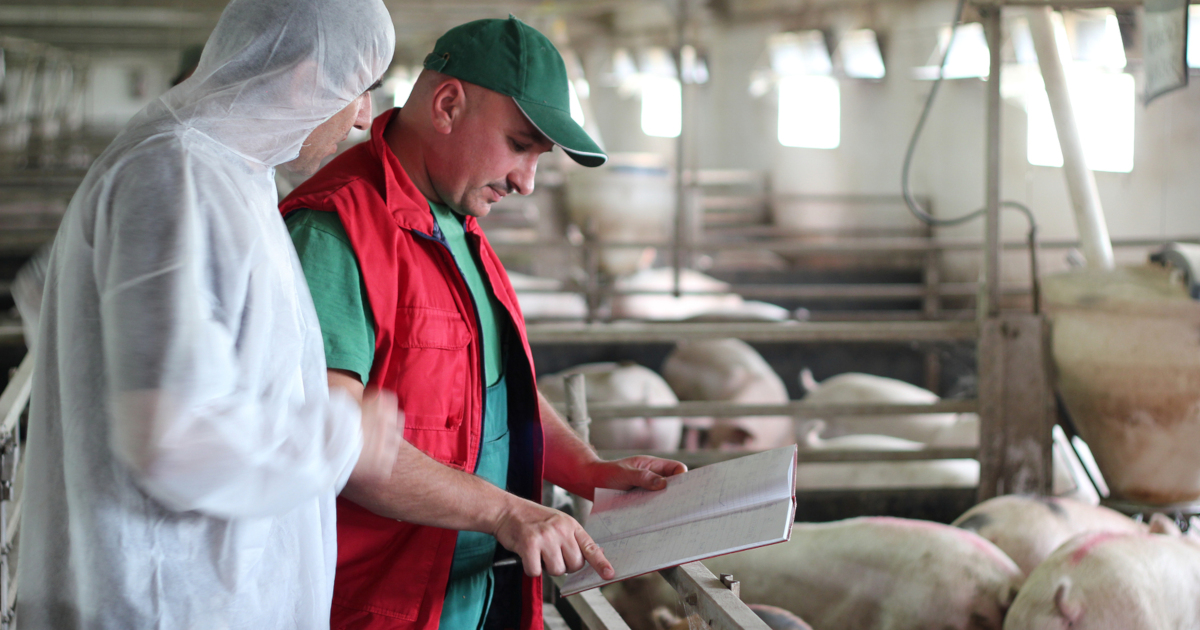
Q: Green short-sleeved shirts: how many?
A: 1